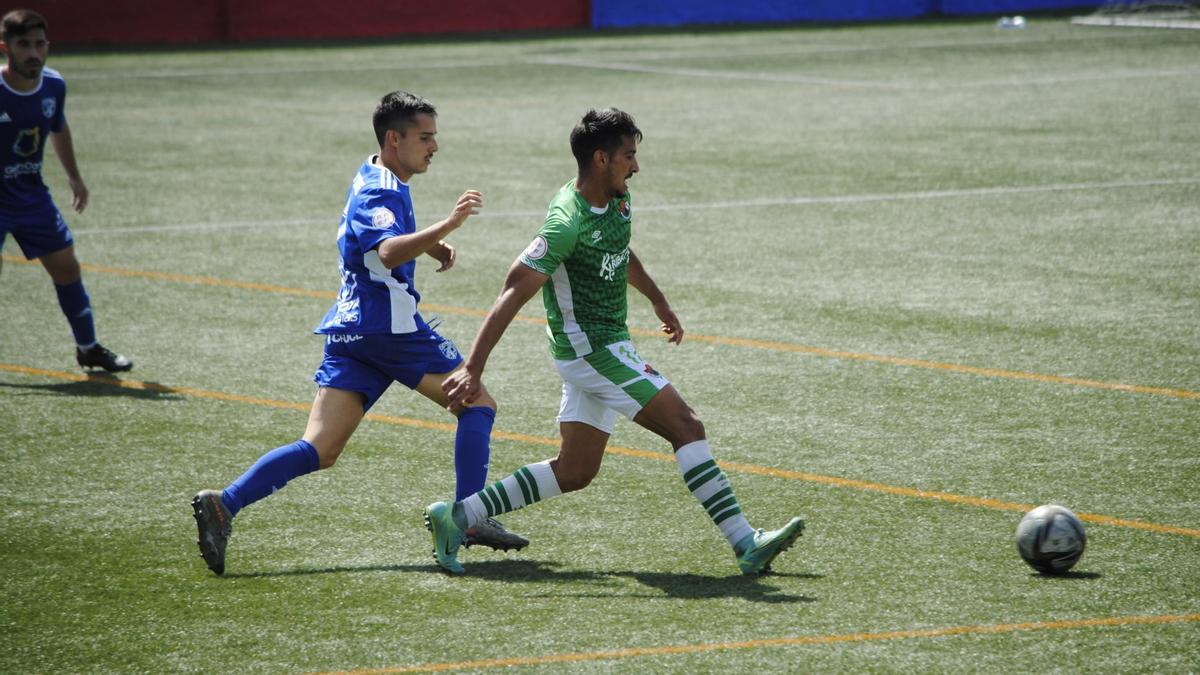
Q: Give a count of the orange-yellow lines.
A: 3